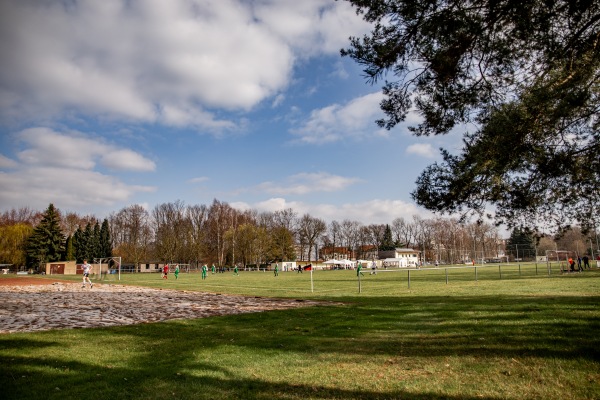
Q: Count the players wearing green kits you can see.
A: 6